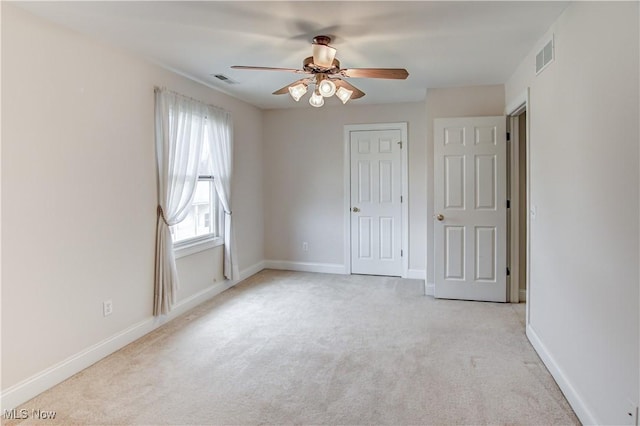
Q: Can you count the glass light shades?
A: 4